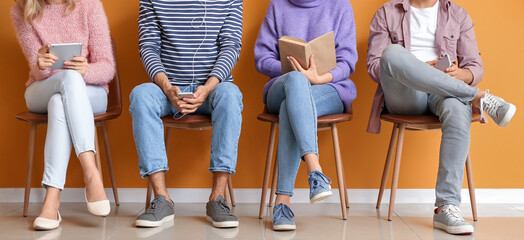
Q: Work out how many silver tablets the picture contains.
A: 1